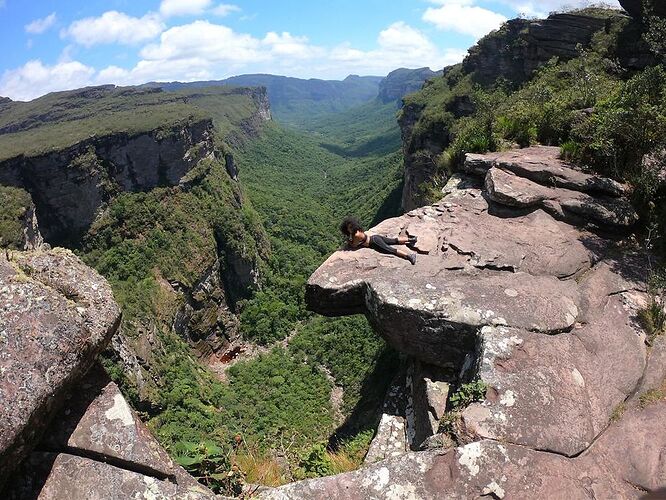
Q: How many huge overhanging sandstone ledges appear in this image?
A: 1